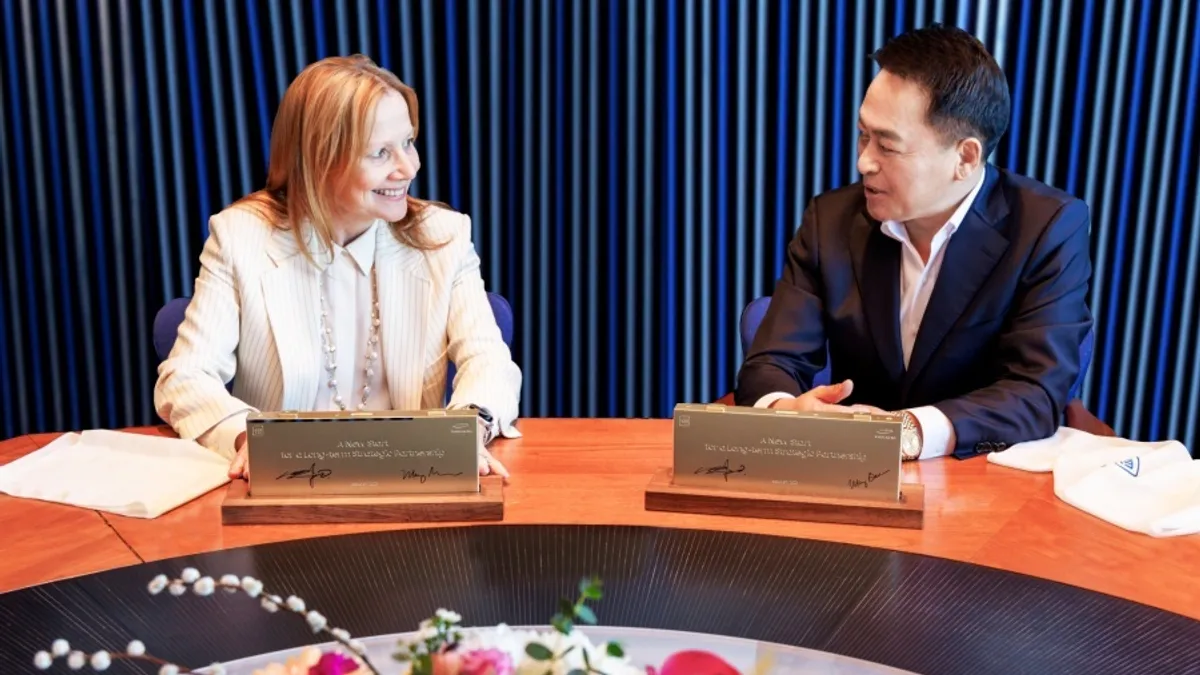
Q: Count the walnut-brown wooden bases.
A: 2